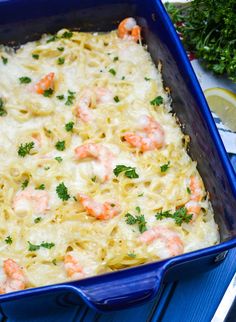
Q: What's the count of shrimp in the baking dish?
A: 11